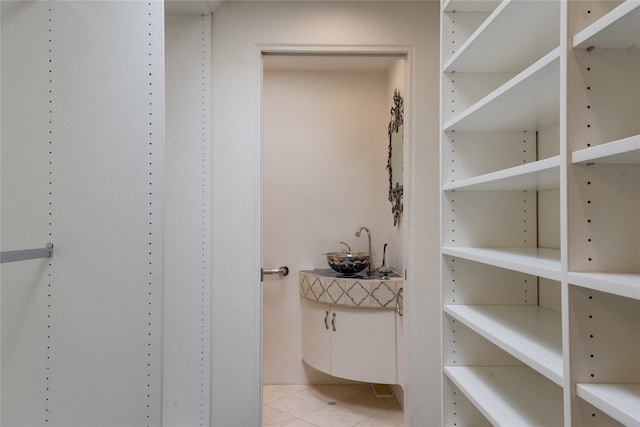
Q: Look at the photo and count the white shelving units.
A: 2